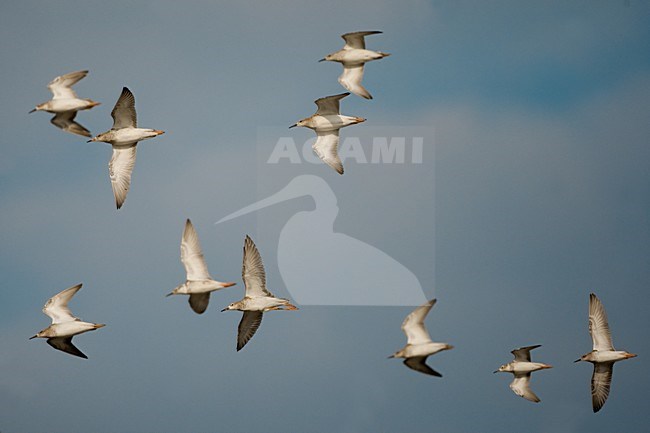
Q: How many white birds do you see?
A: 10